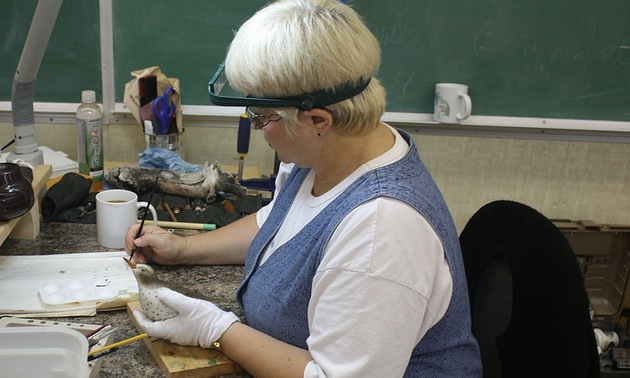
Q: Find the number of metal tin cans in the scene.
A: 1